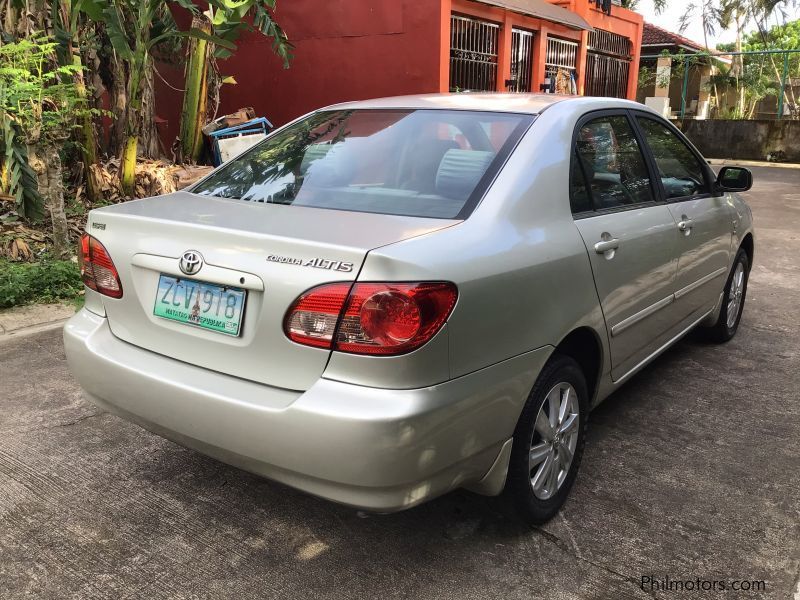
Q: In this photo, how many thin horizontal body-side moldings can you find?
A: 2